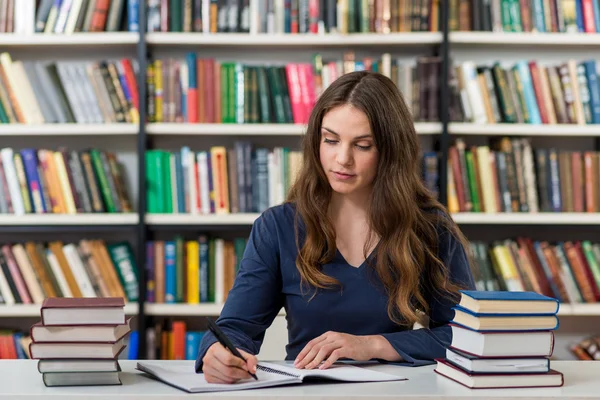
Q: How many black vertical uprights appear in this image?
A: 2